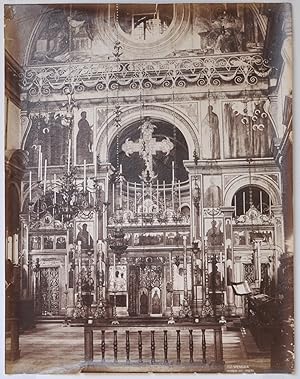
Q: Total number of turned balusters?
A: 9